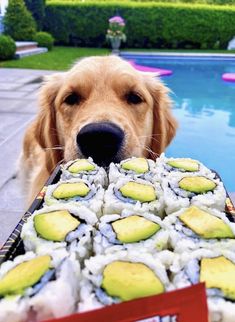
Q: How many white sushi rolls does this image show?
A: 12